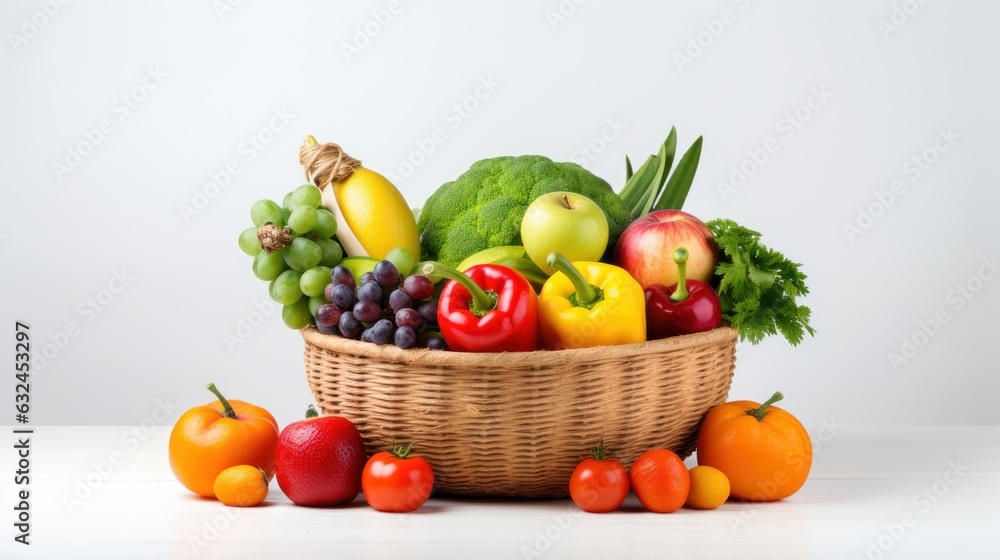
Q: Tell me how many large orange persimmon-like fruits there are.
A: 2